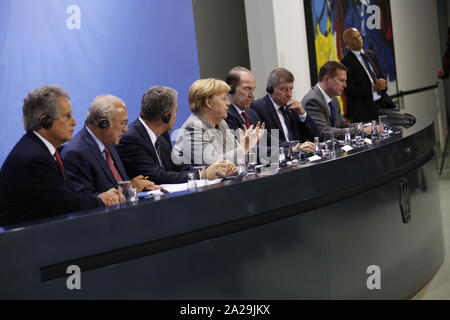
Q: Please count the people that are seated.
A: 7